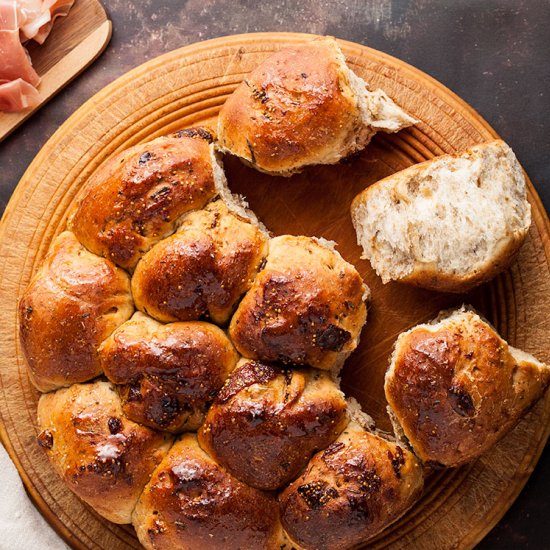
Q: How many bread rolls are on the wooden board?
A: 12